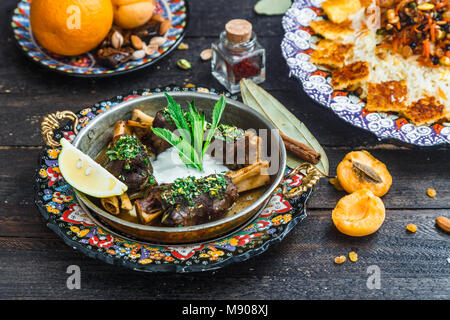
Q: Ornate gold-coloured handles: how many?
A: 2